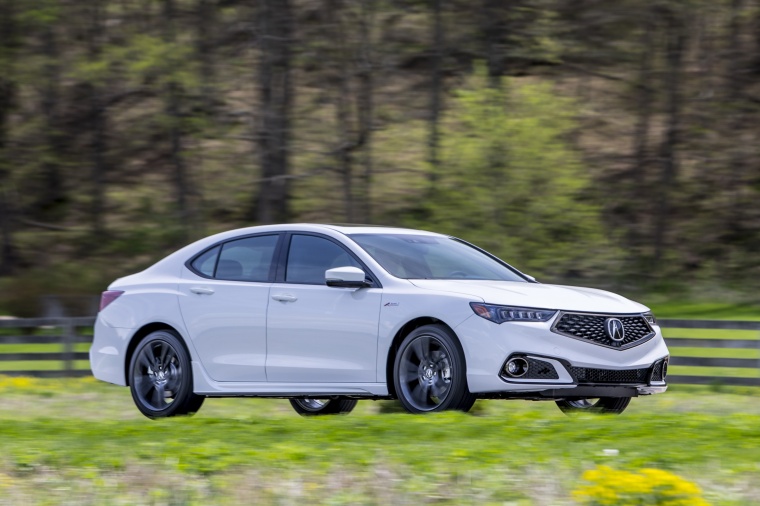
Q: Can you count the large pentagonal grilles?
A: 1